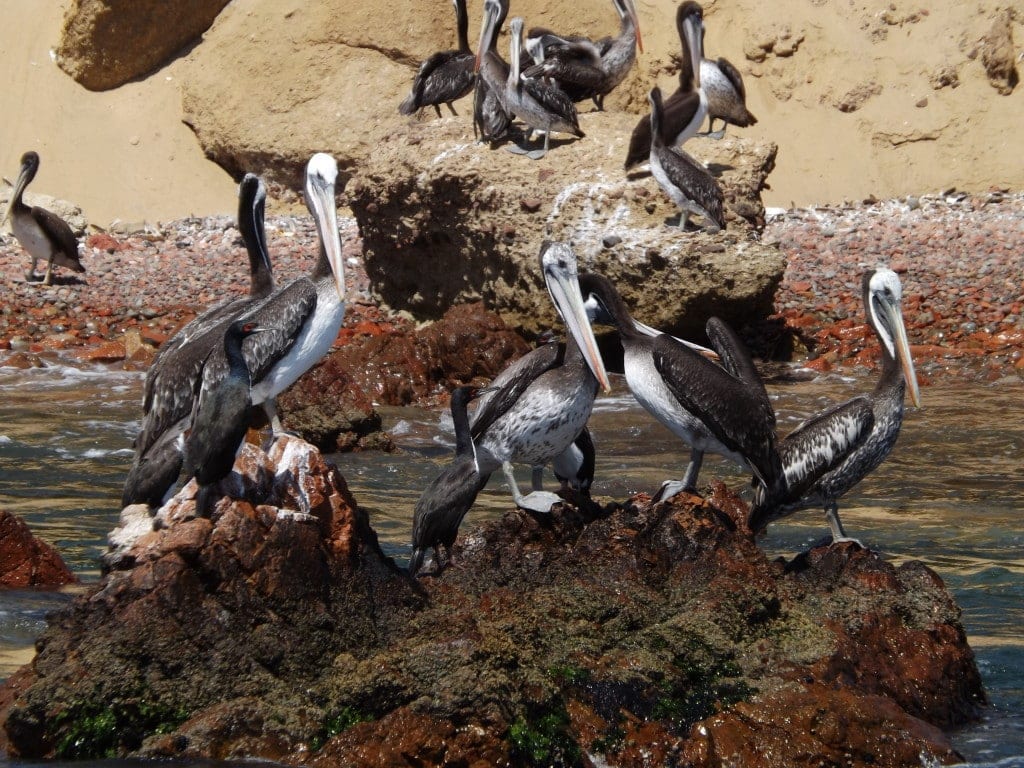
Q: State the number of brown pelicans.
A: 14